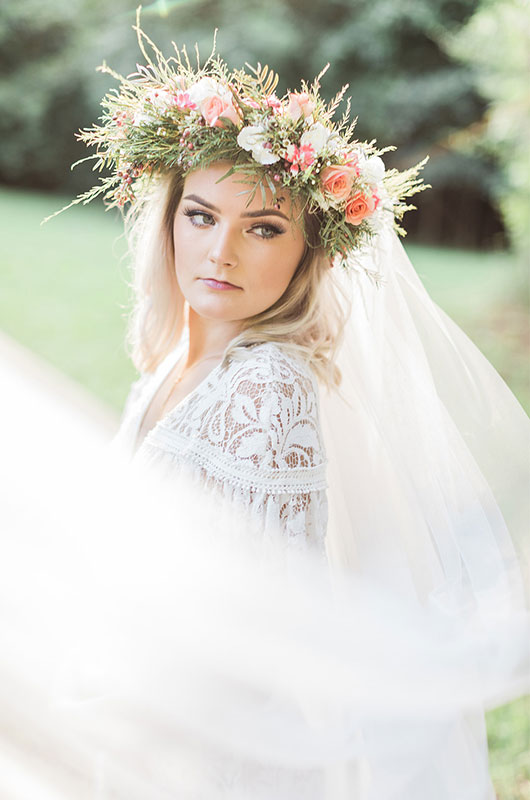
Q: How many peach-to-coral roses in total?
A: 4